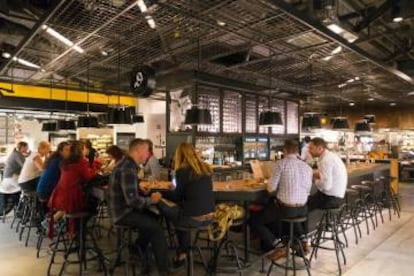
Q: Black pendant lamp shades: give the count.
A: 11